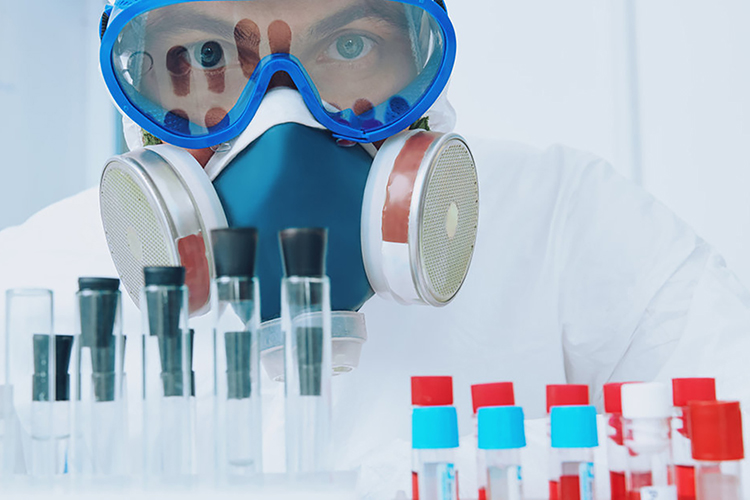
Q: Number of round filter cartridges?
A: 2